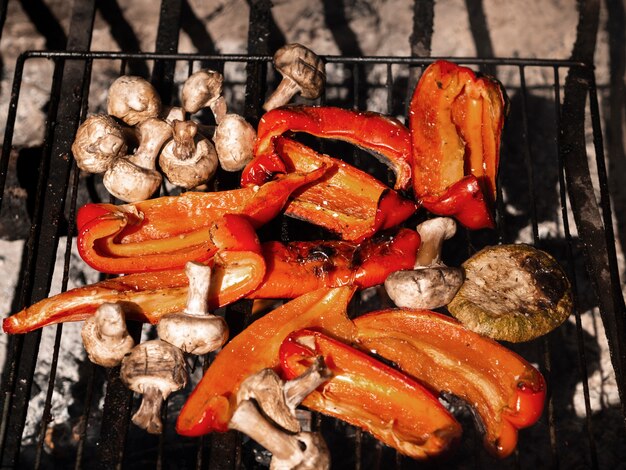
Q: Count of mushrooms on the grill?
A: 13